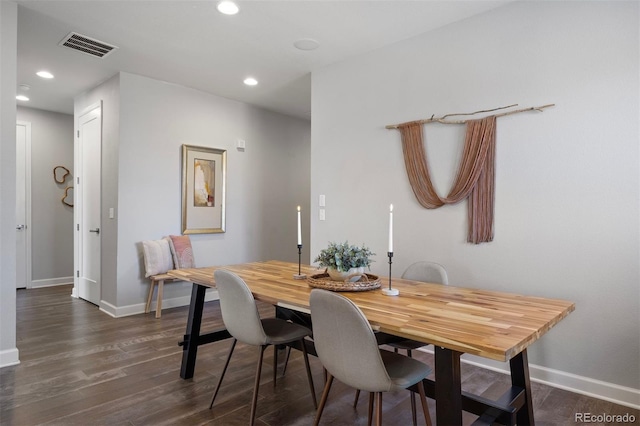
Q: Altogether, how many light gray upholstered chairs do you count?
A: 3